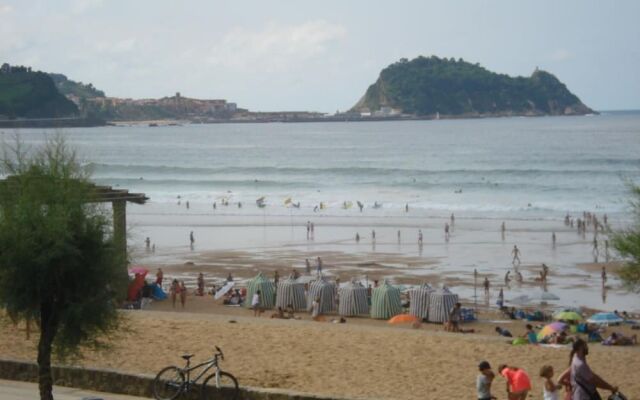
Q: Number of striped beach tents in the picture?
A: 7